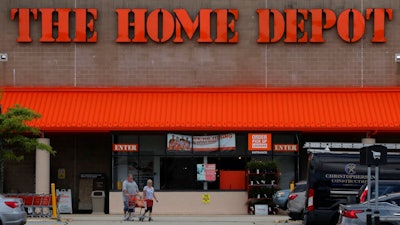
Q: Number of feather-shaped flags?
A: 0